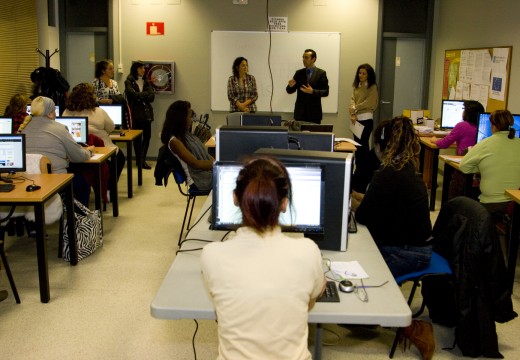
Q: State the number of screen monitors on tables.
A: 8